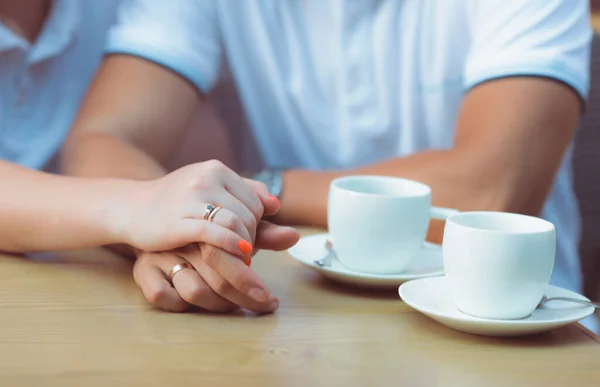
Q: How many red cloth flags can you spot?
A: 0